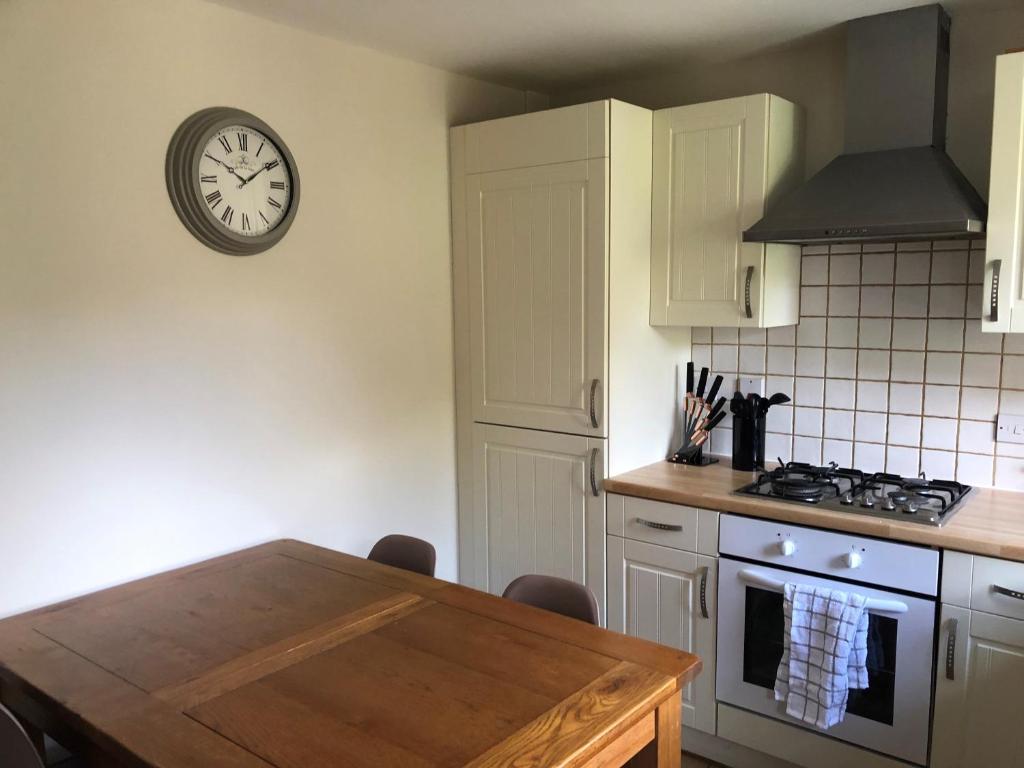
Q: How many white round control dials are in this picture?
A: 2